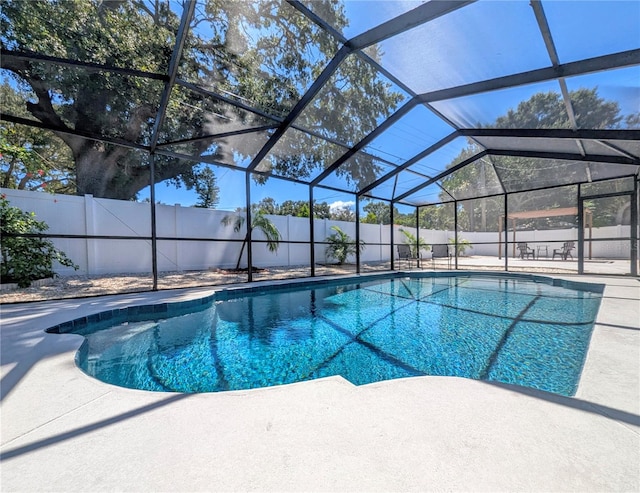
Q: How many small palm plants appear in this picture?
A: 4